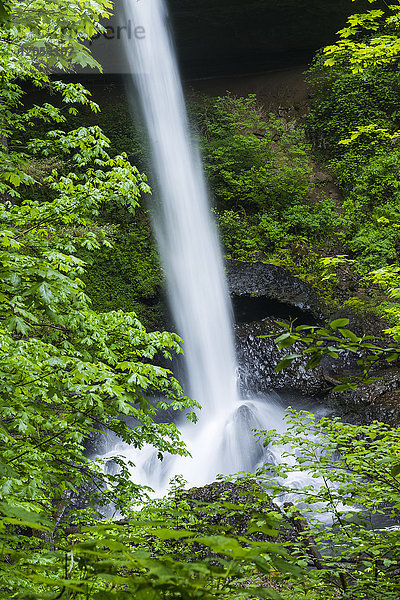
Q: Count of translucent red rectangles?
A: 0